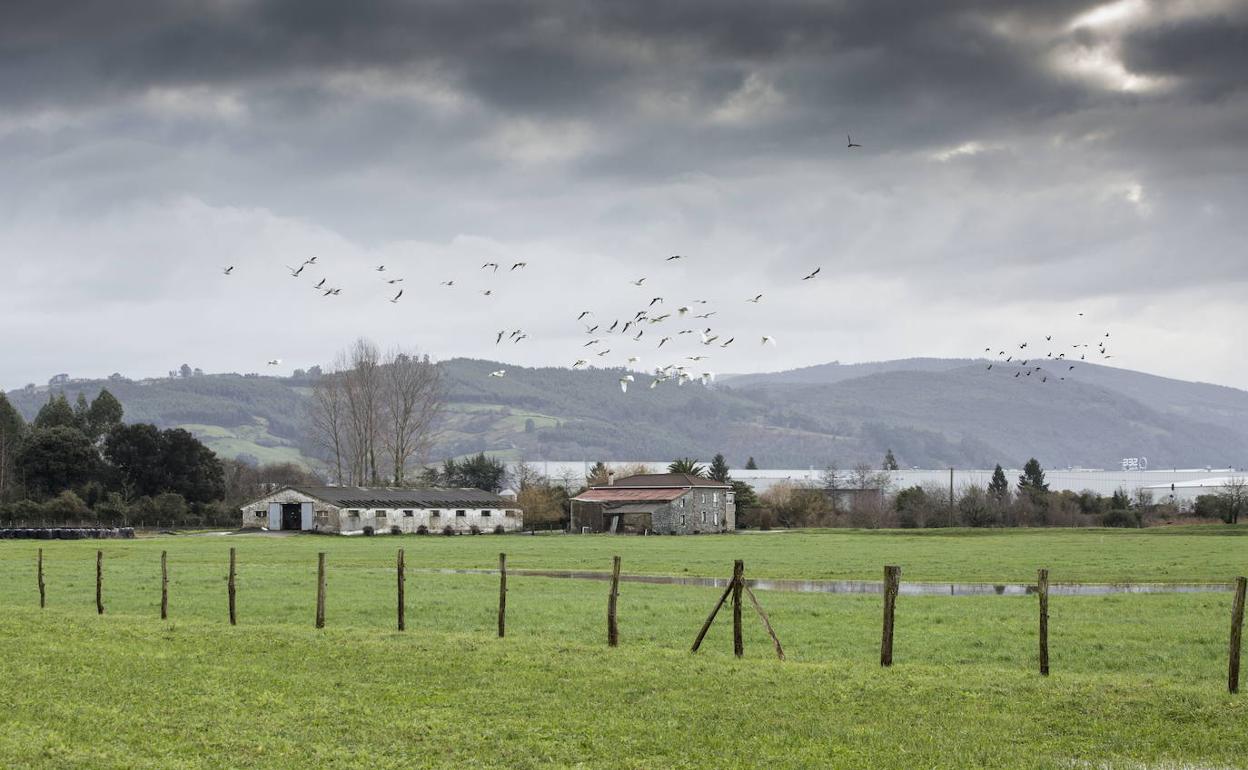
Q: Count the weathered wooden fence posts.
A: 12